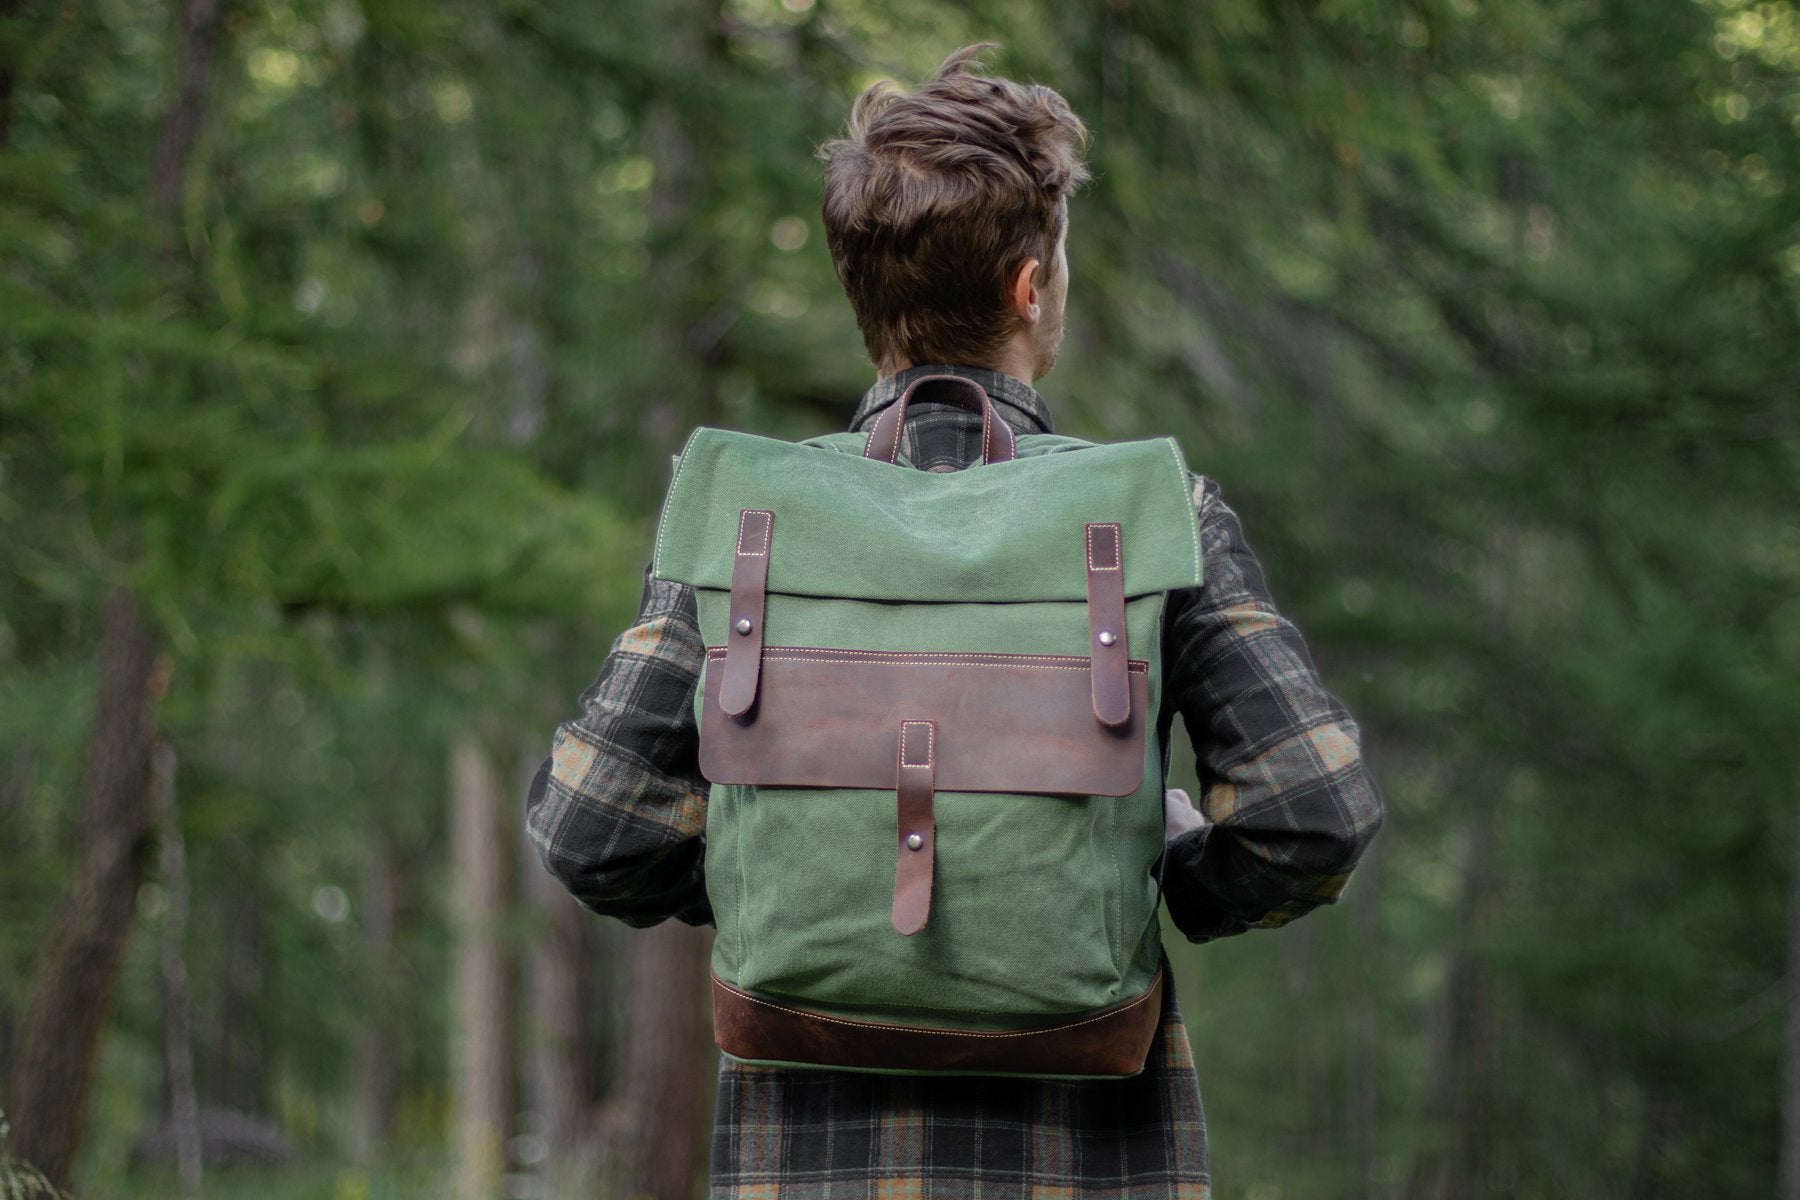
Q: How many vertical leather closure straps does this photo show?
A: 3